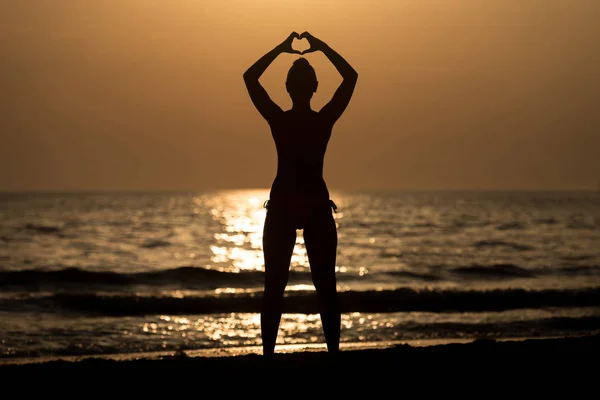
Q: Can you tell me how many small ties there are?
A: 2